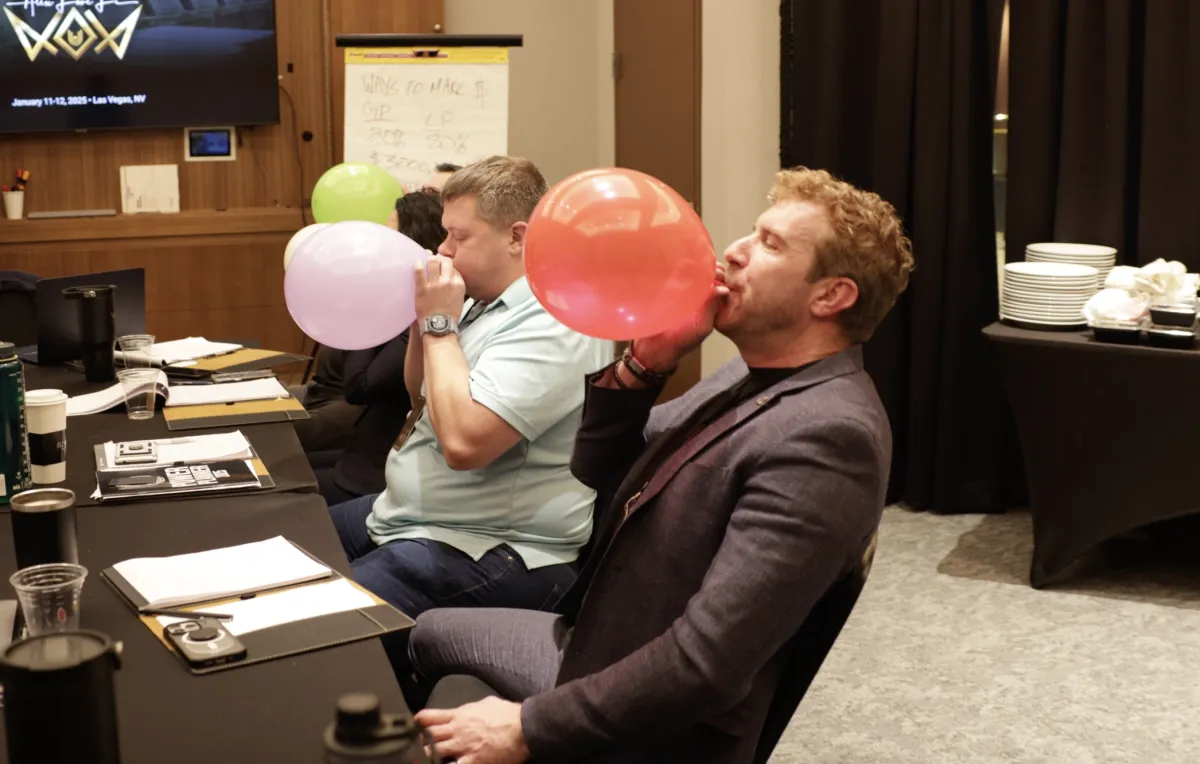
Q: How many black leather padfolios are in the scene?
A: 4